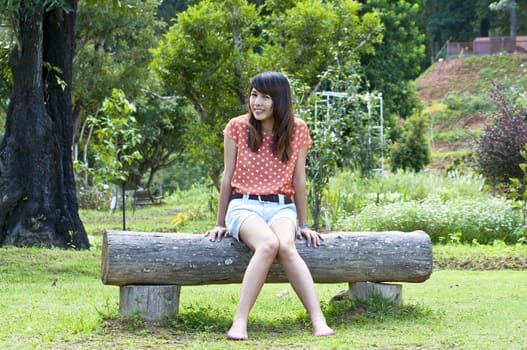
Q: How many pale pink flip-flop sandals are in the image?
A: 0